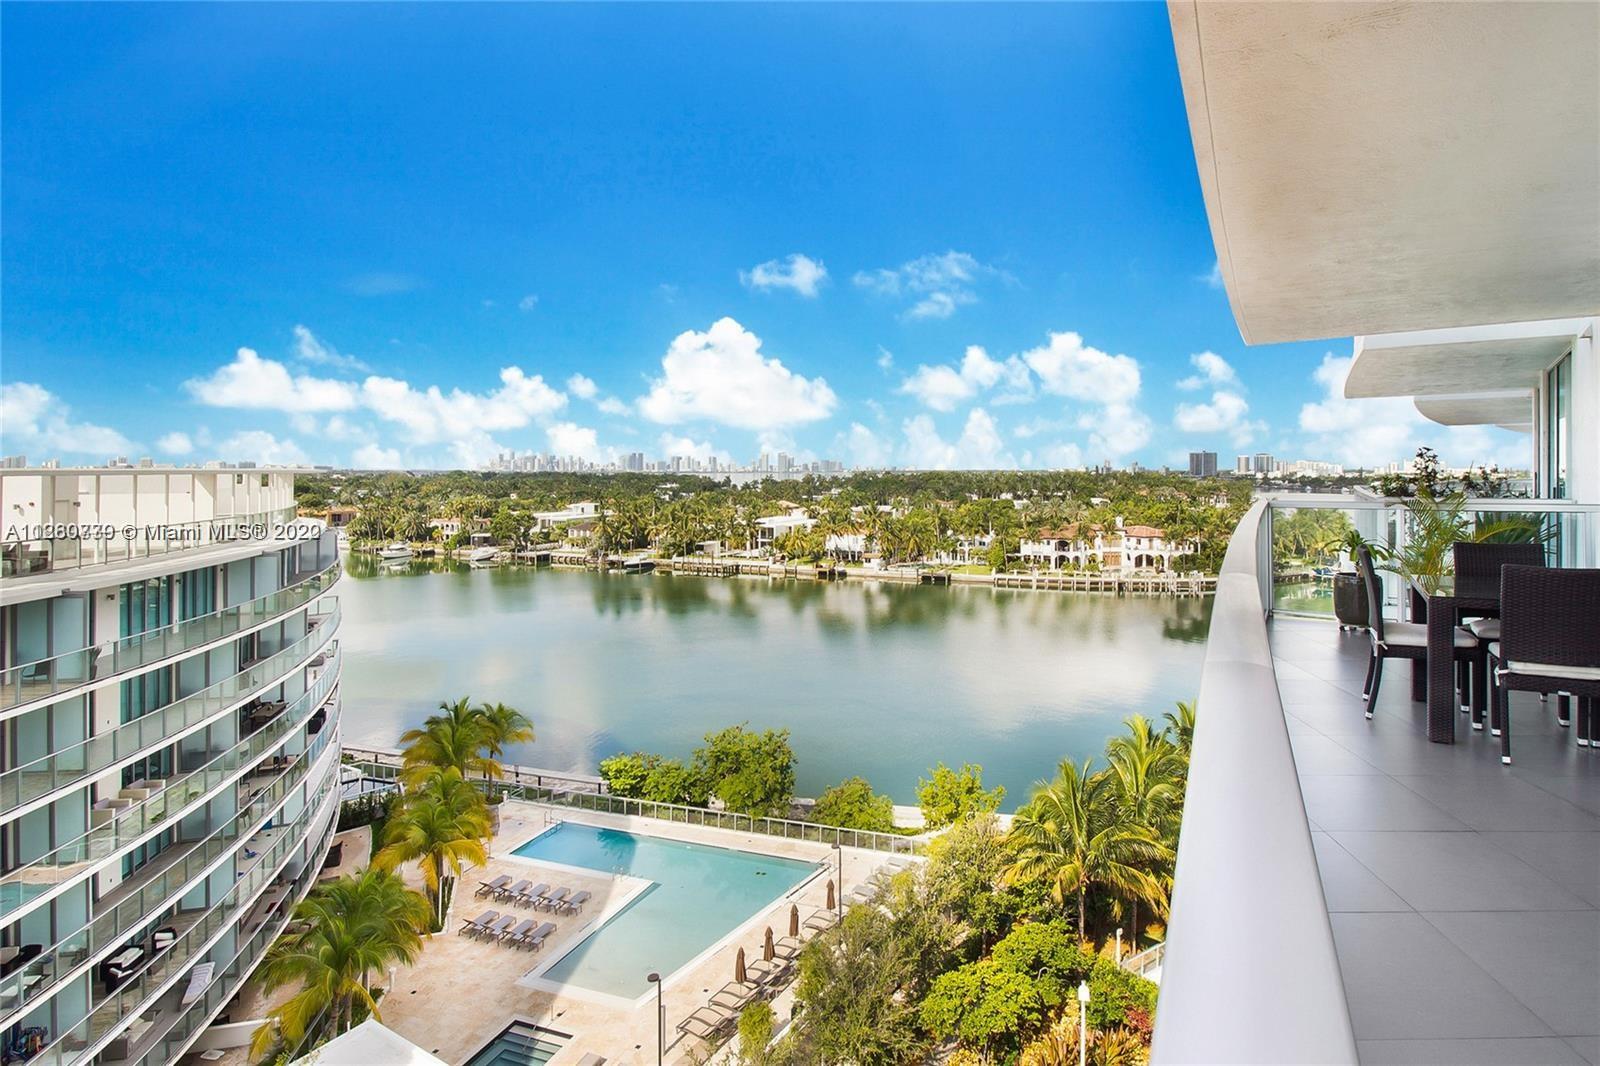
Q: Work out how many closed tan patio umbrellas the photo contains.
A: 4